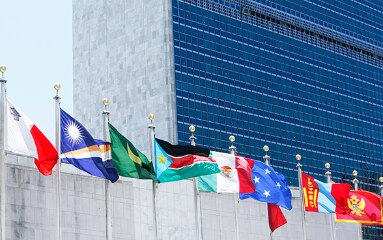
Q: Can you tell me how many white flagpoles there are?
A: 11